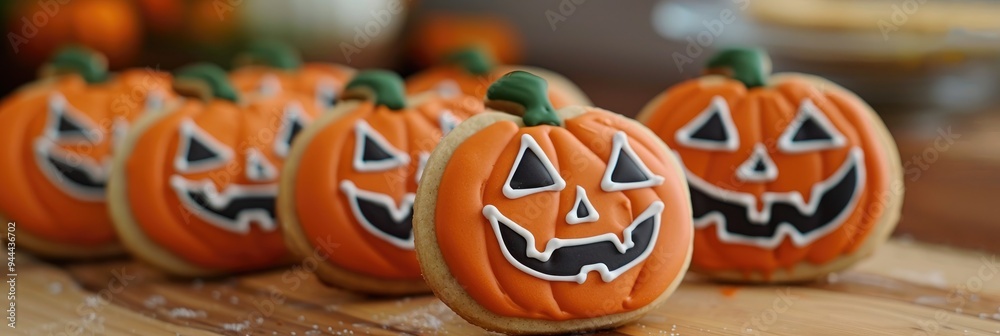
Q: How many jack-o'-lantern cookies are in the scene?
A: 7